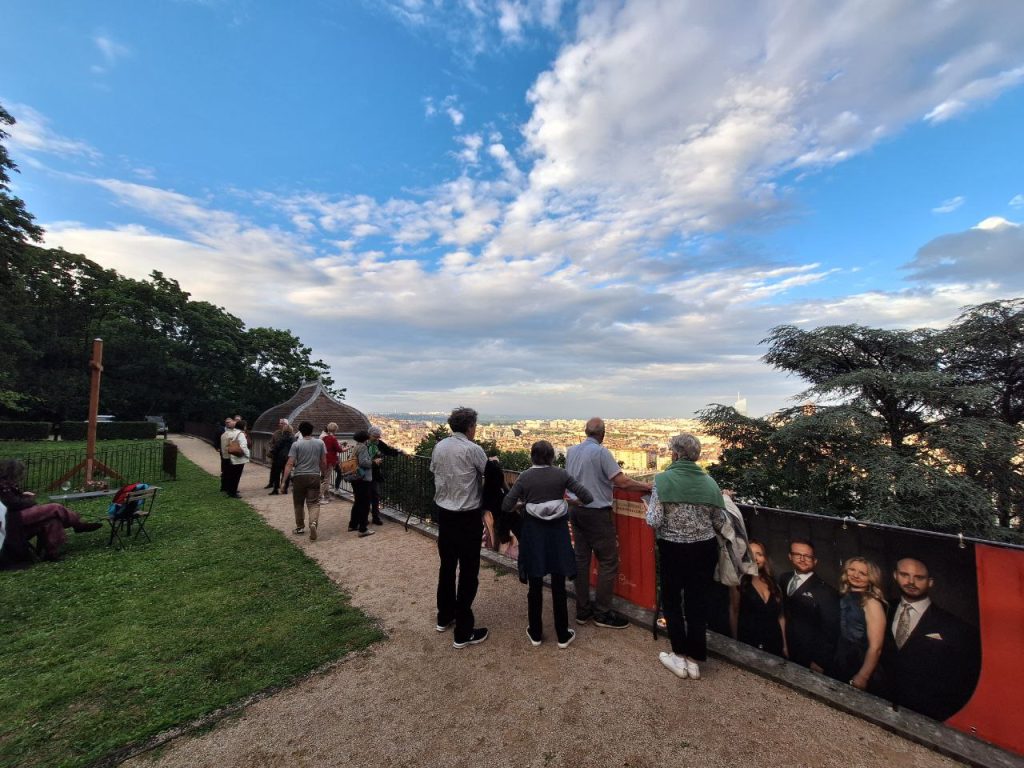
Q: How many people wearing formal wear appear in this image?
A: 4